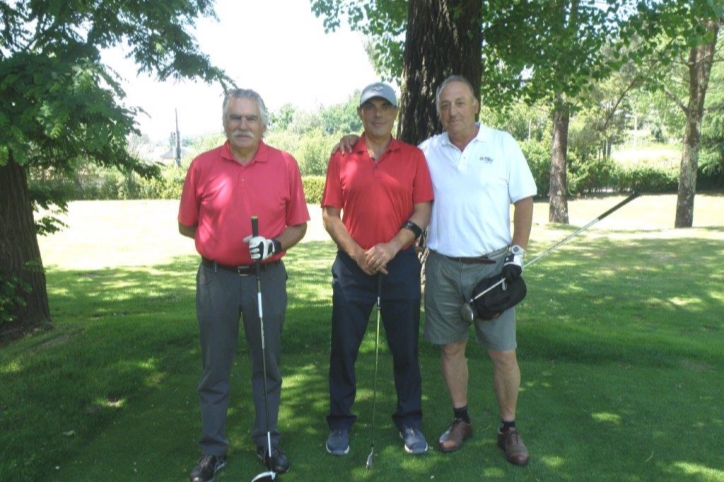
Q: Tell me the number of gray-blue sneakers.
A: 2